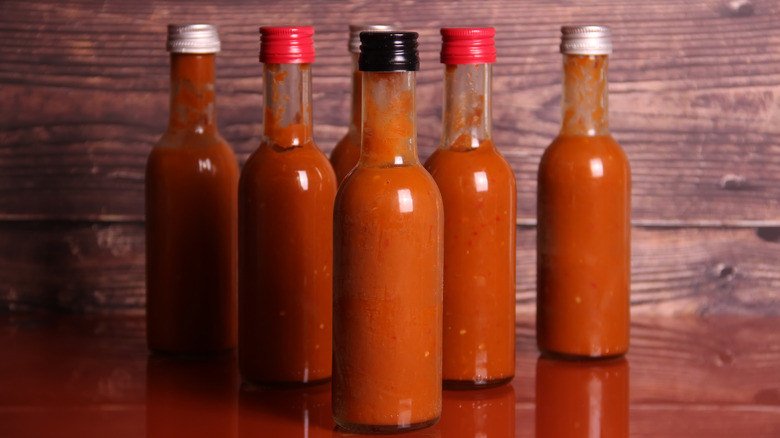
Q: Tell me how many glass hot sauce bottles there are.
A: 6